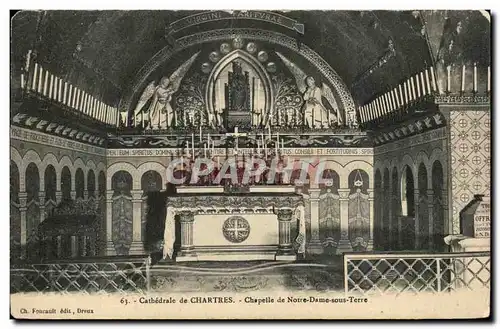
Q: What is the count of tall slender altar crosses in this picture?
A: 1